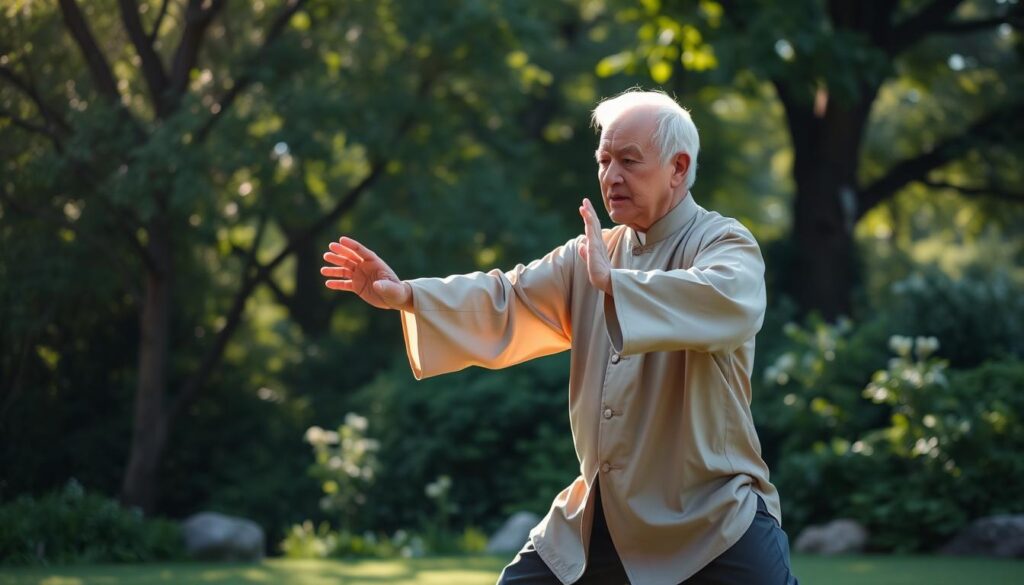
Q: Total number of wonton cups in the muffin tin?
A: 0